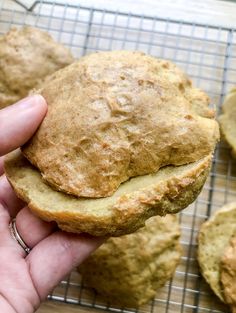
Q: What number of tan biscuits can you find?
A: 5